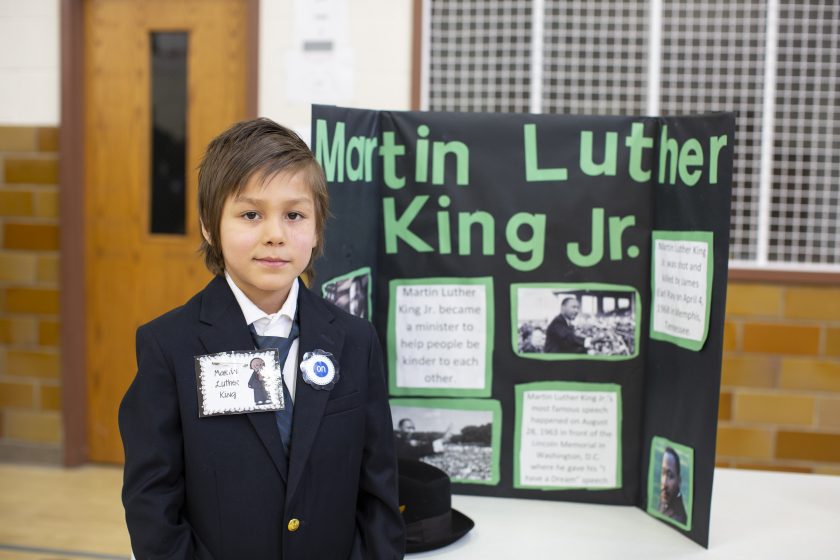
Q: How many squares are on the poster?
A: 7